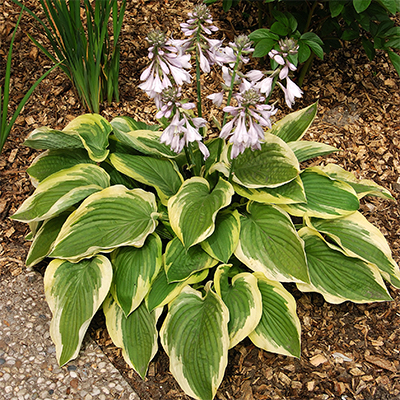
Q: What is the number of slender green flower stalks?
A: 6